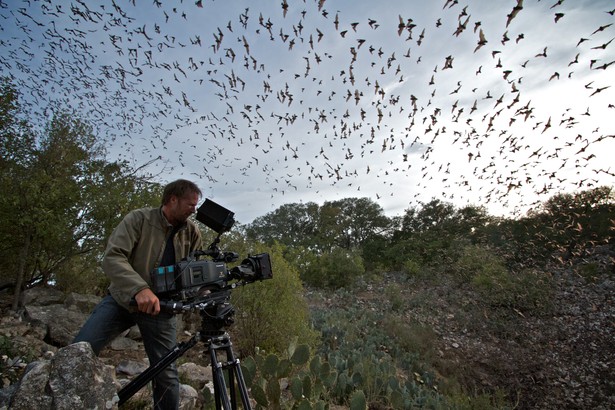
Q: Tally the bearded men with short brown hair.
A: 1